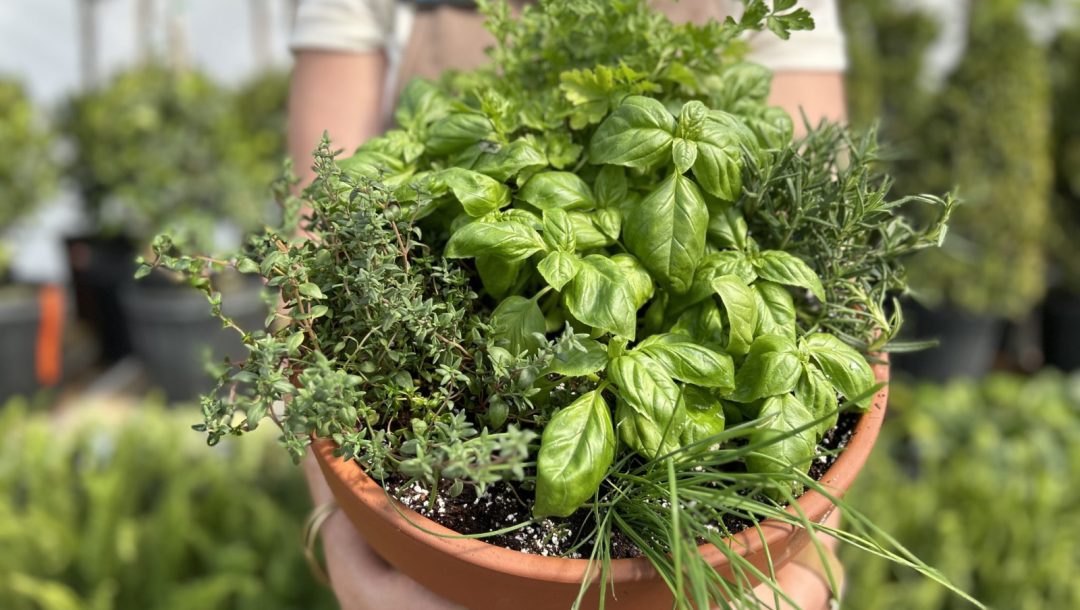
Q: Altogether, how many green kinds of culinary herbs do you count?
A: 5